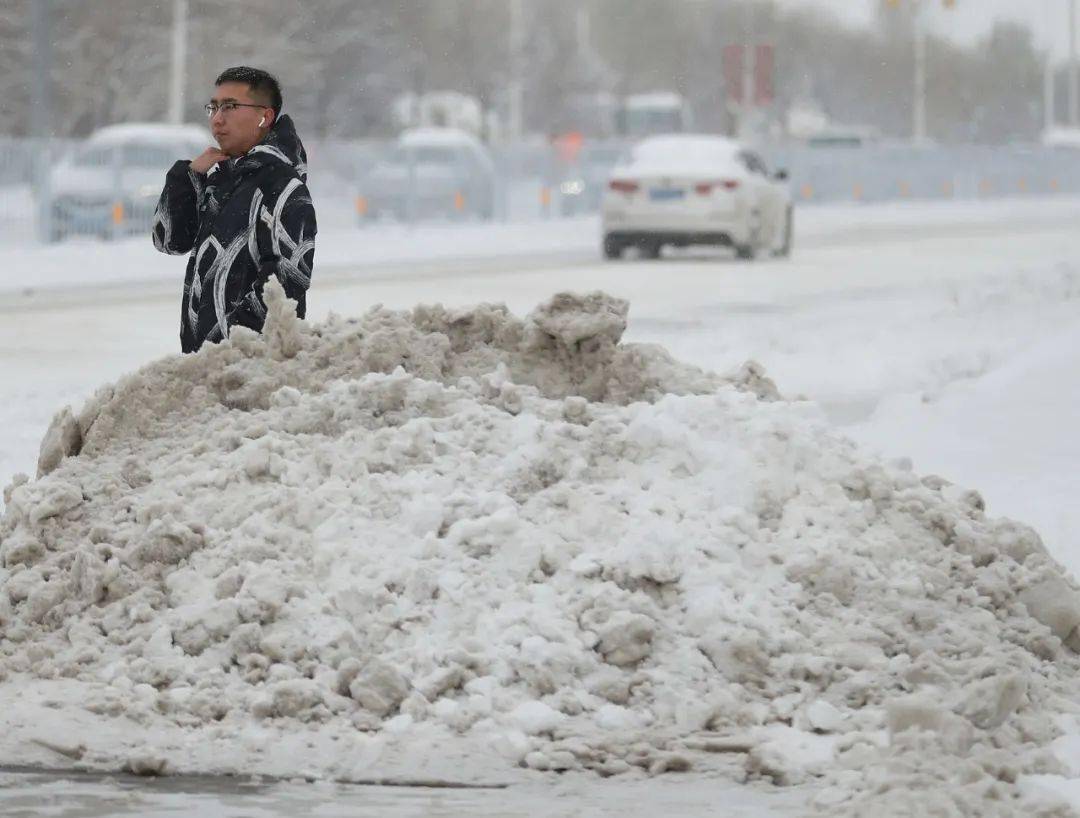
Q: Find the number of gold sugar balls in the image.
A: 0